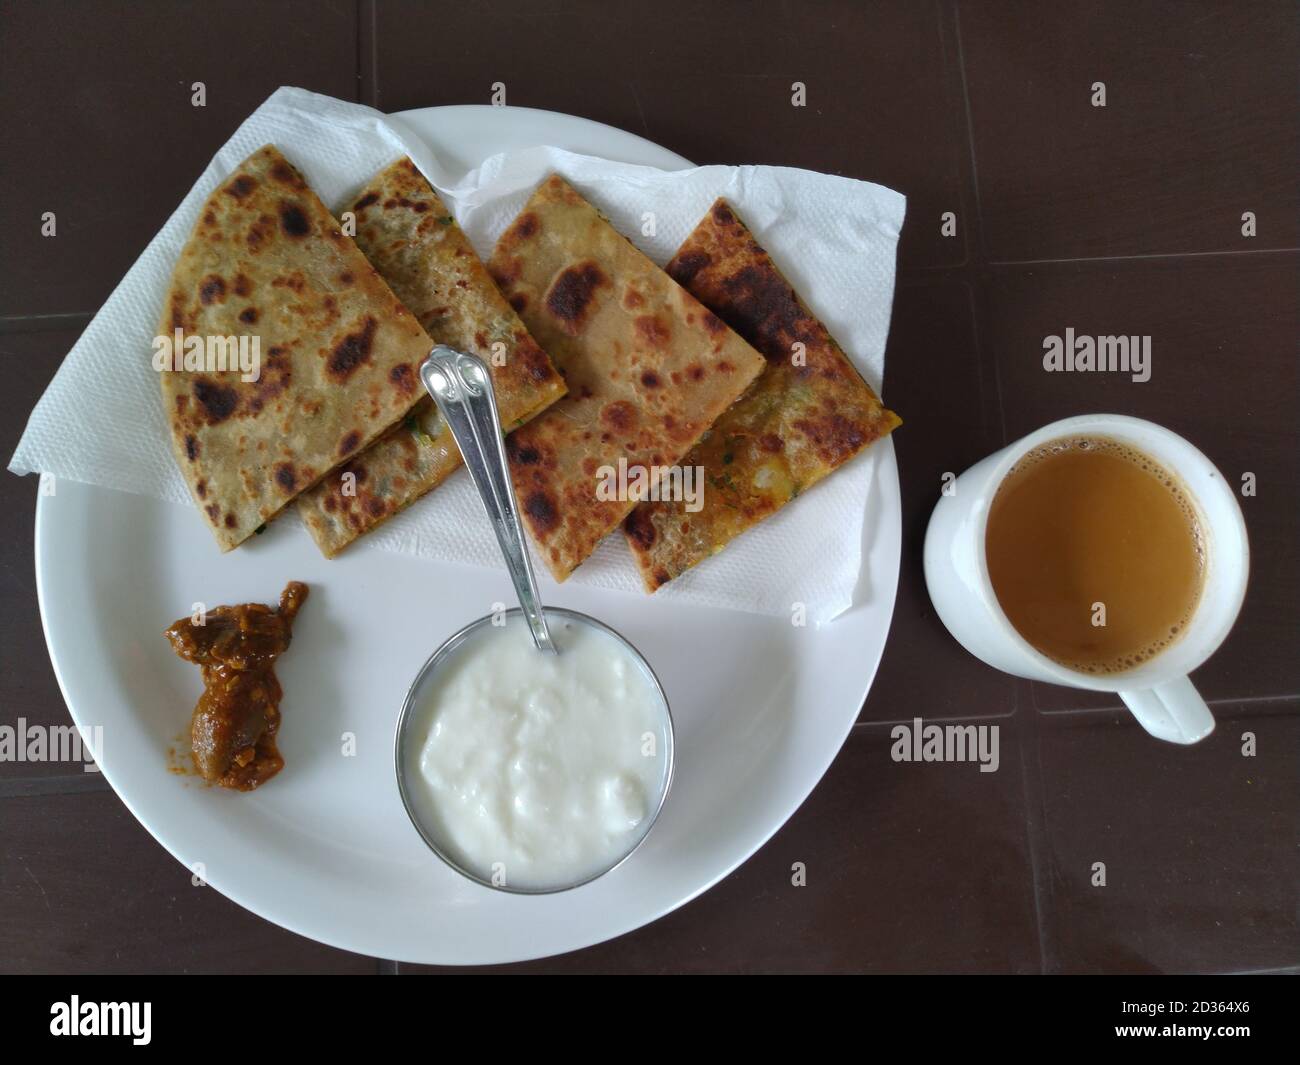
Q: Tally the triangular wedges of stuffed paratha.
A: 4